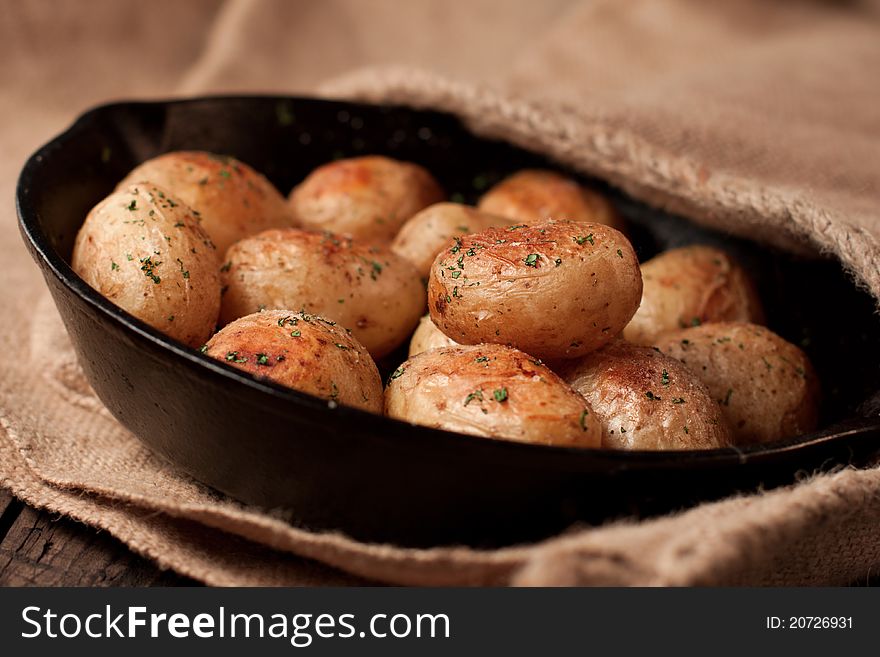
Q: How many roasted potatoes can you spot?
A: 13